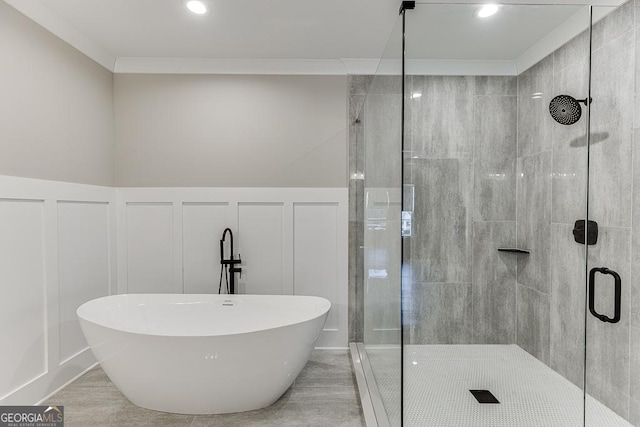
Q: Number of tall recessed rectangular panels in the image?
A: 6